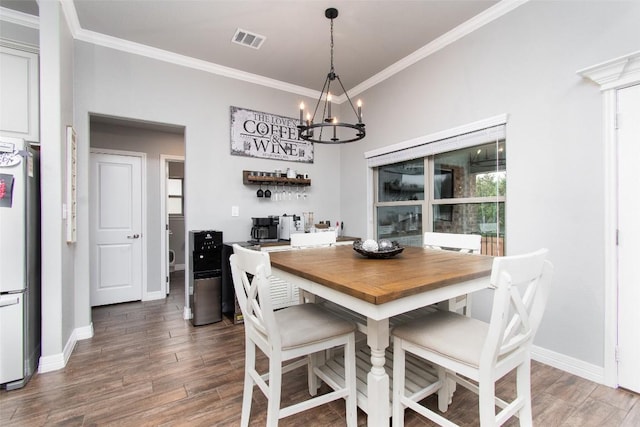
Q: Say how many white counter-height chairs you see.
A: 4